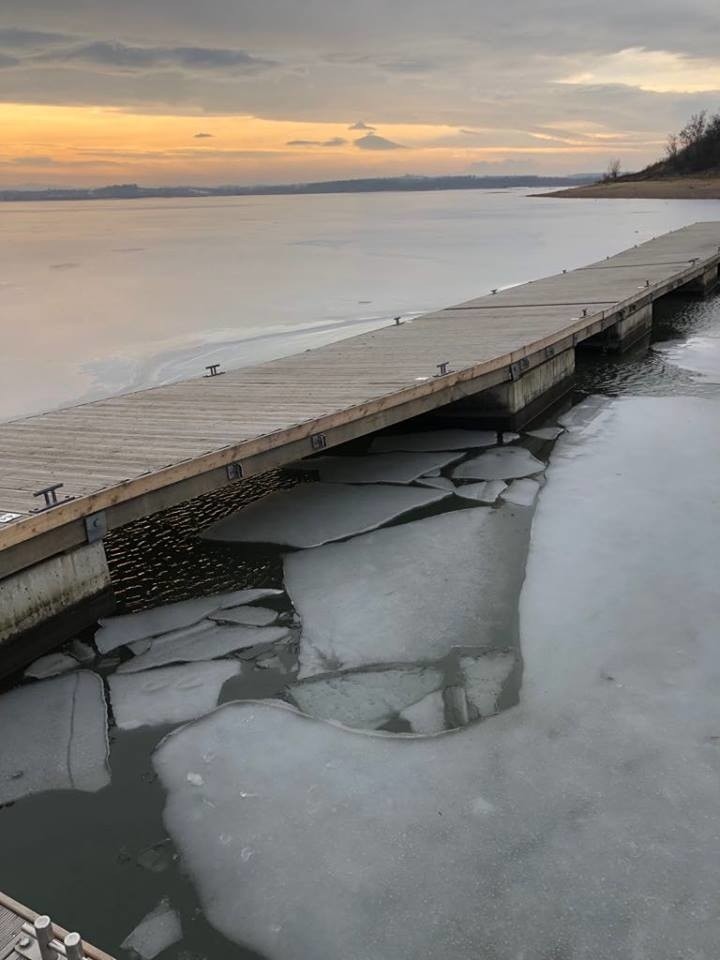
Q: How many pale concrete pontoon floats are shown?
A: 4